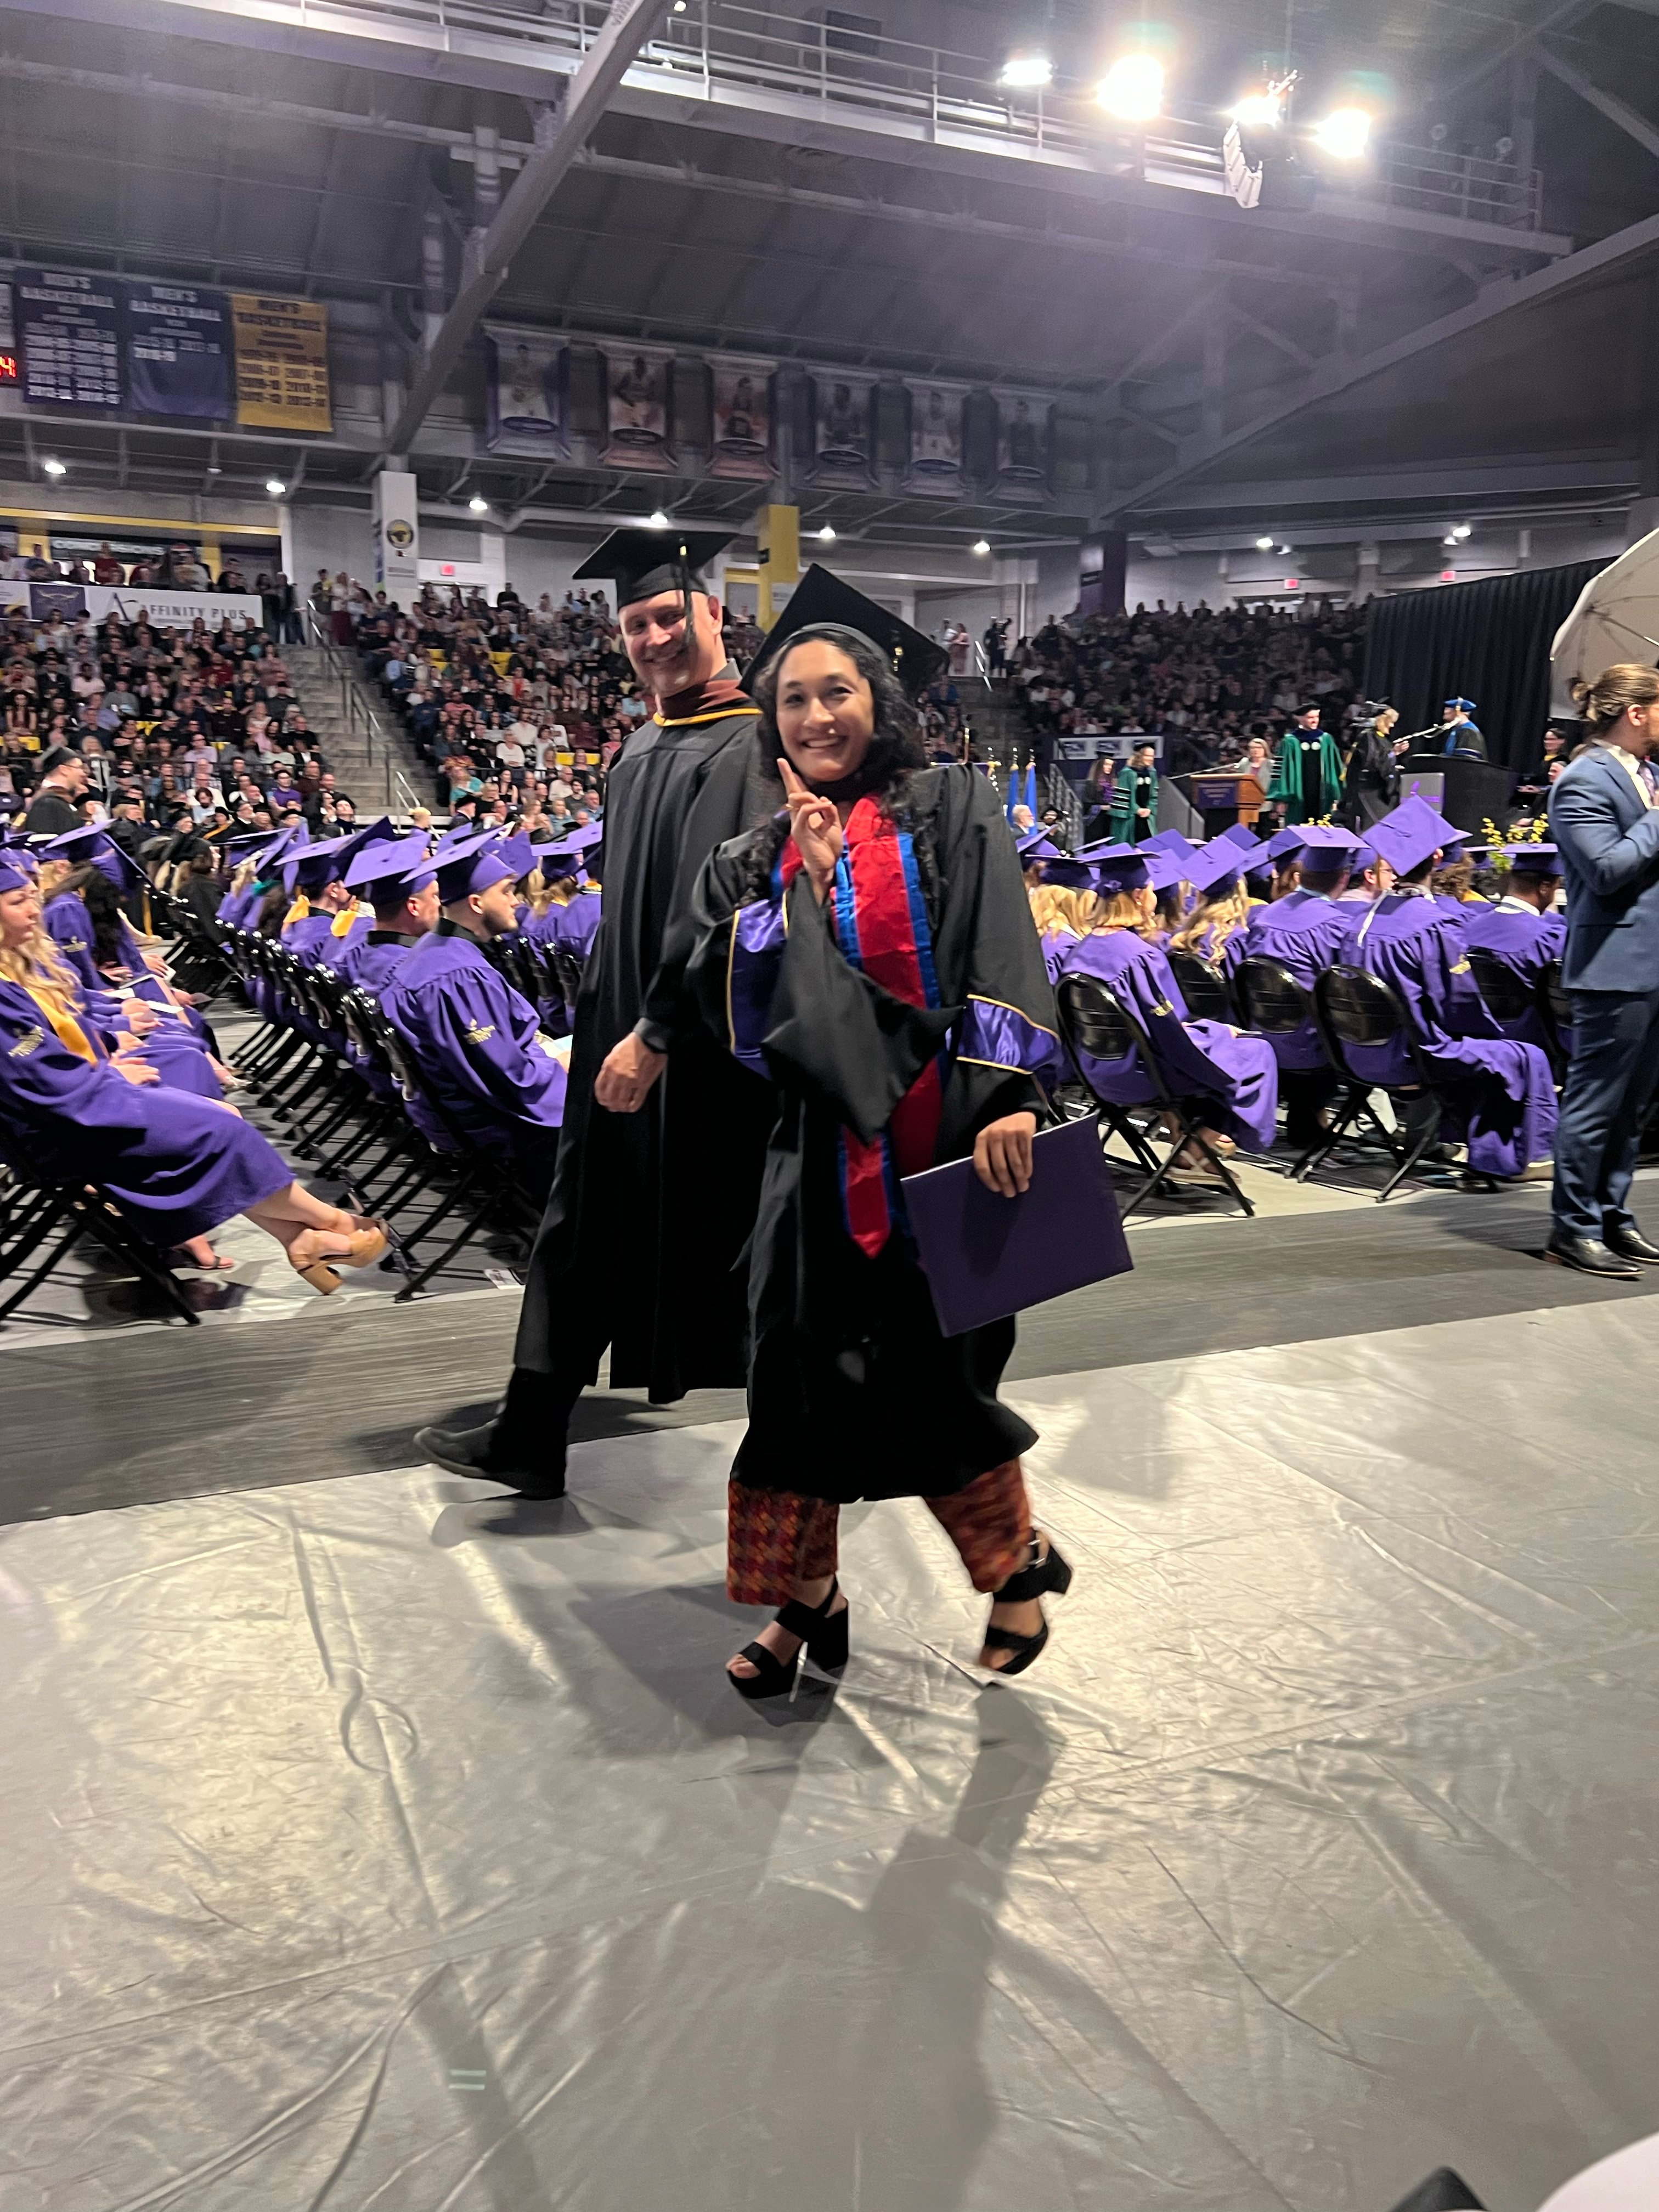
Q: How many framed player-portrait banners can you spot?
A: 6